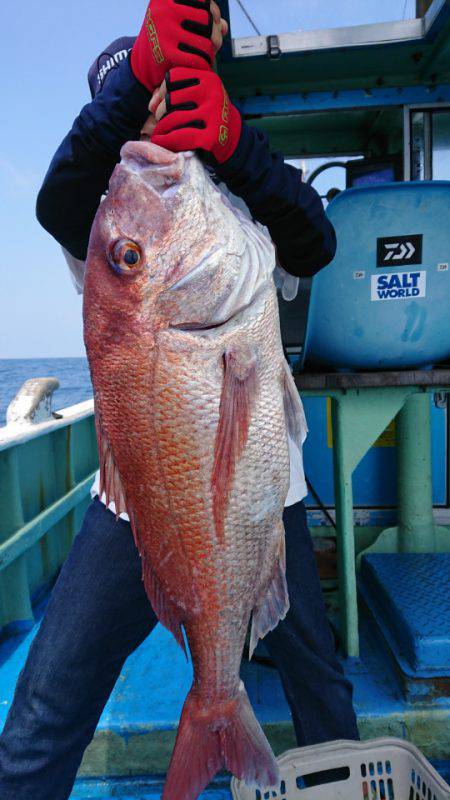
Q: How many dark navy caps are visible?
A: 1